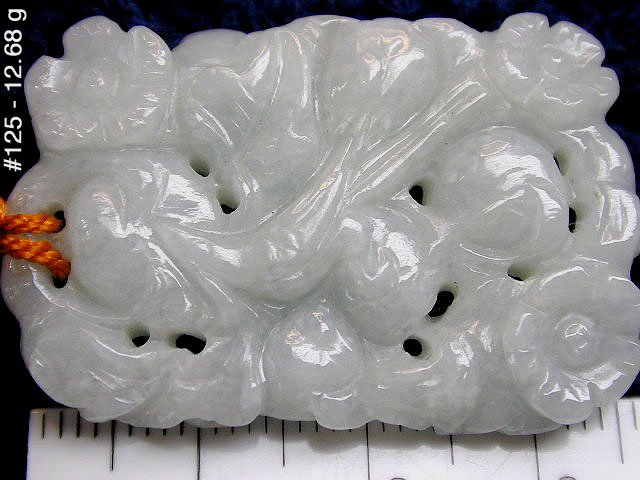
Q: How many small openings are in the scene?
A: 12